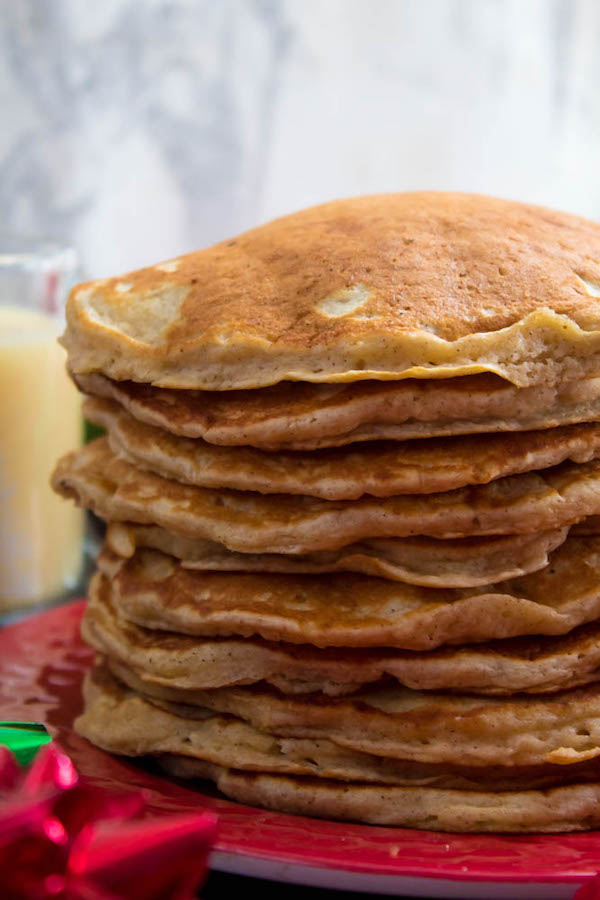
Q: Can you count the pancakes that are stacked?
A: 10